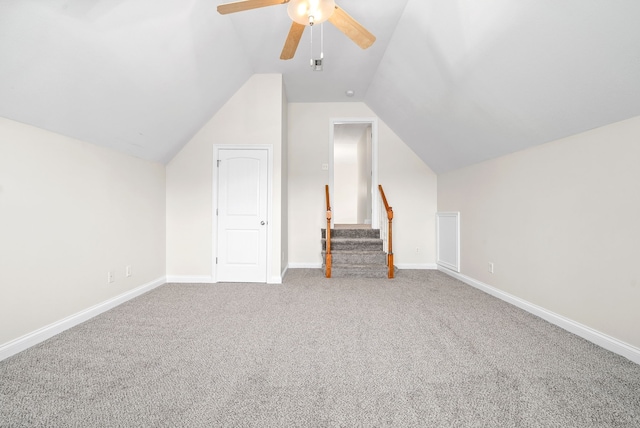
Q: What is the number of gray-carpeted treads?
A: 4